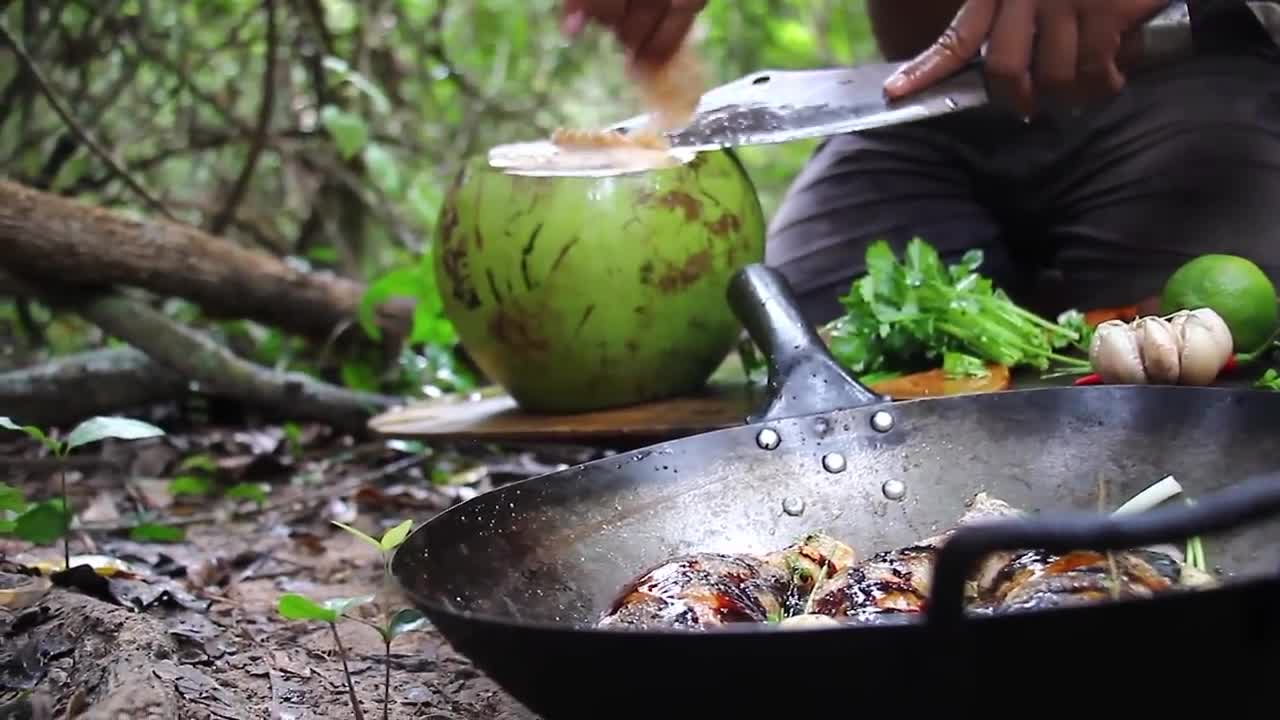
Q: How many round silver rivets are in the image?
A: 5